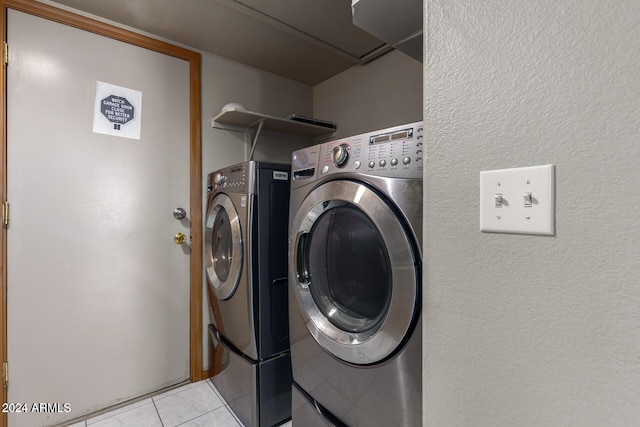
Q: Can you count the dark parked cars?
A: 0